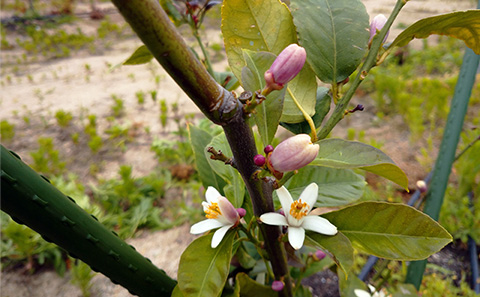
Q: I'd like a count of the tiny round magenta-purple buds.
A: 5